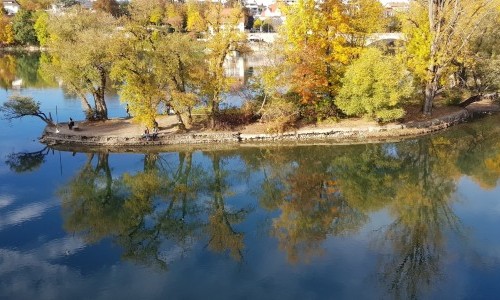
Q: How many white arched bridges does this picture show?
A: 1